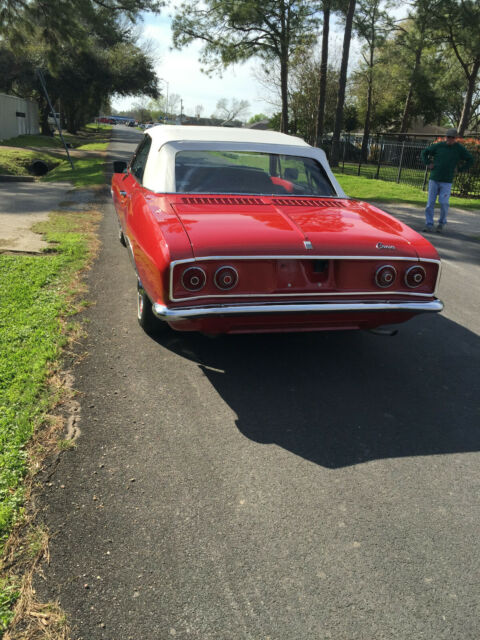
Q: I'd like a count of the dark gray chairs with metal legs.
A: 0